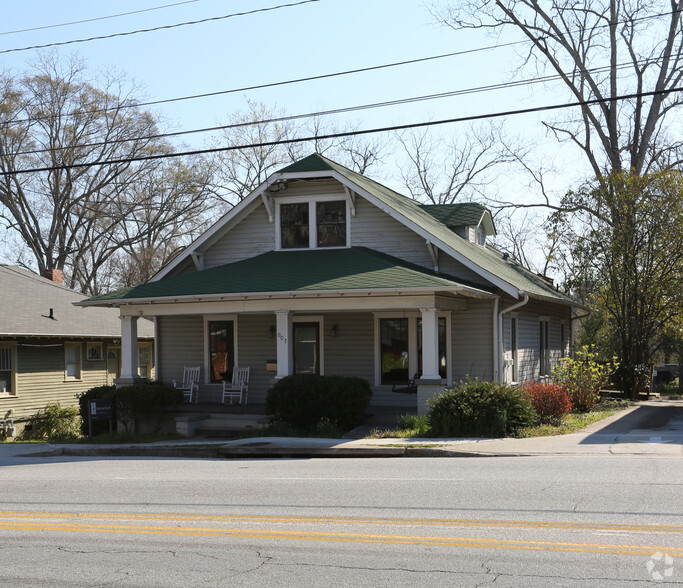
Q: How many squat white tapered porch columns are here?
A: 3